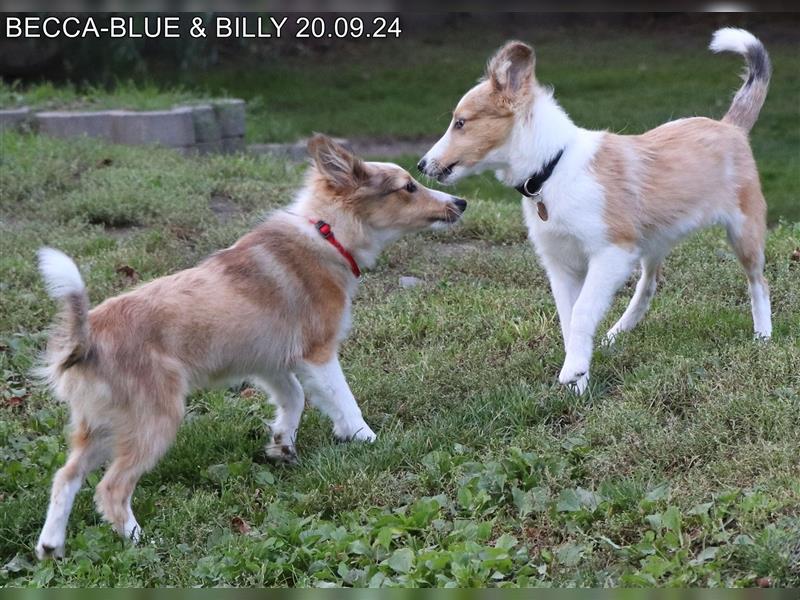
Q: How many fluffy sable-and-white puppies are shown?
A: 2